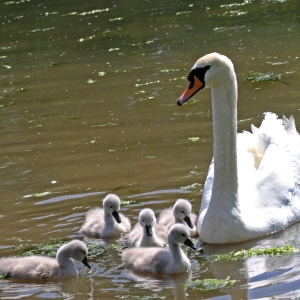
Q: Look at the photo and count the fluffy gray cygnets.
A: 5